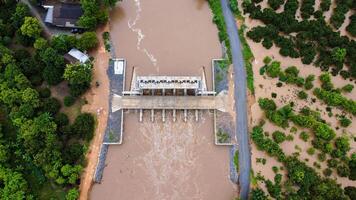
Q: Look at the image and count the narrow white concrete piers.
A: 6